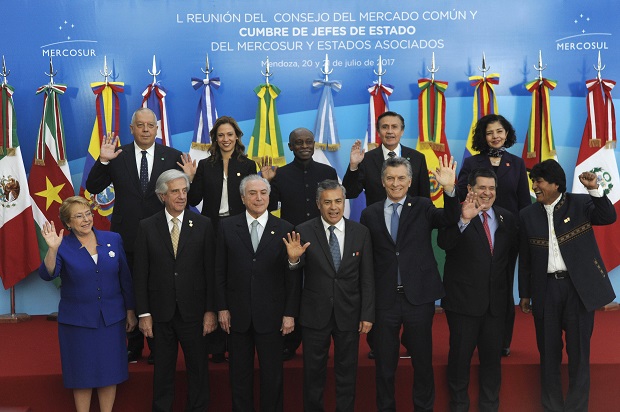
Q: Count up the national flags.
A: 12